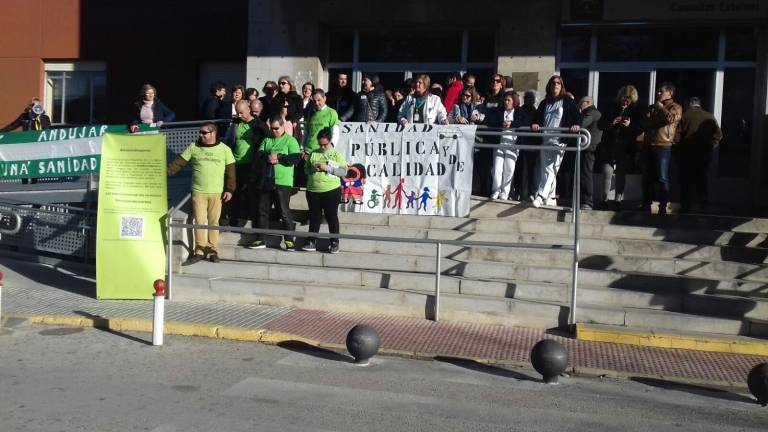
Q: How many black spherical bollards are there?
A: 3